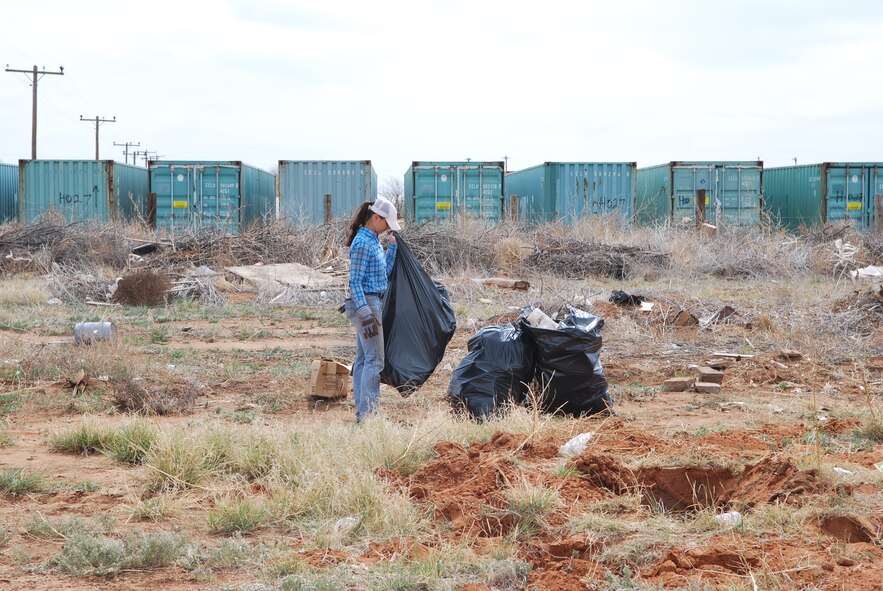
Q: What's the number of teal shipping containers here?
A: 8